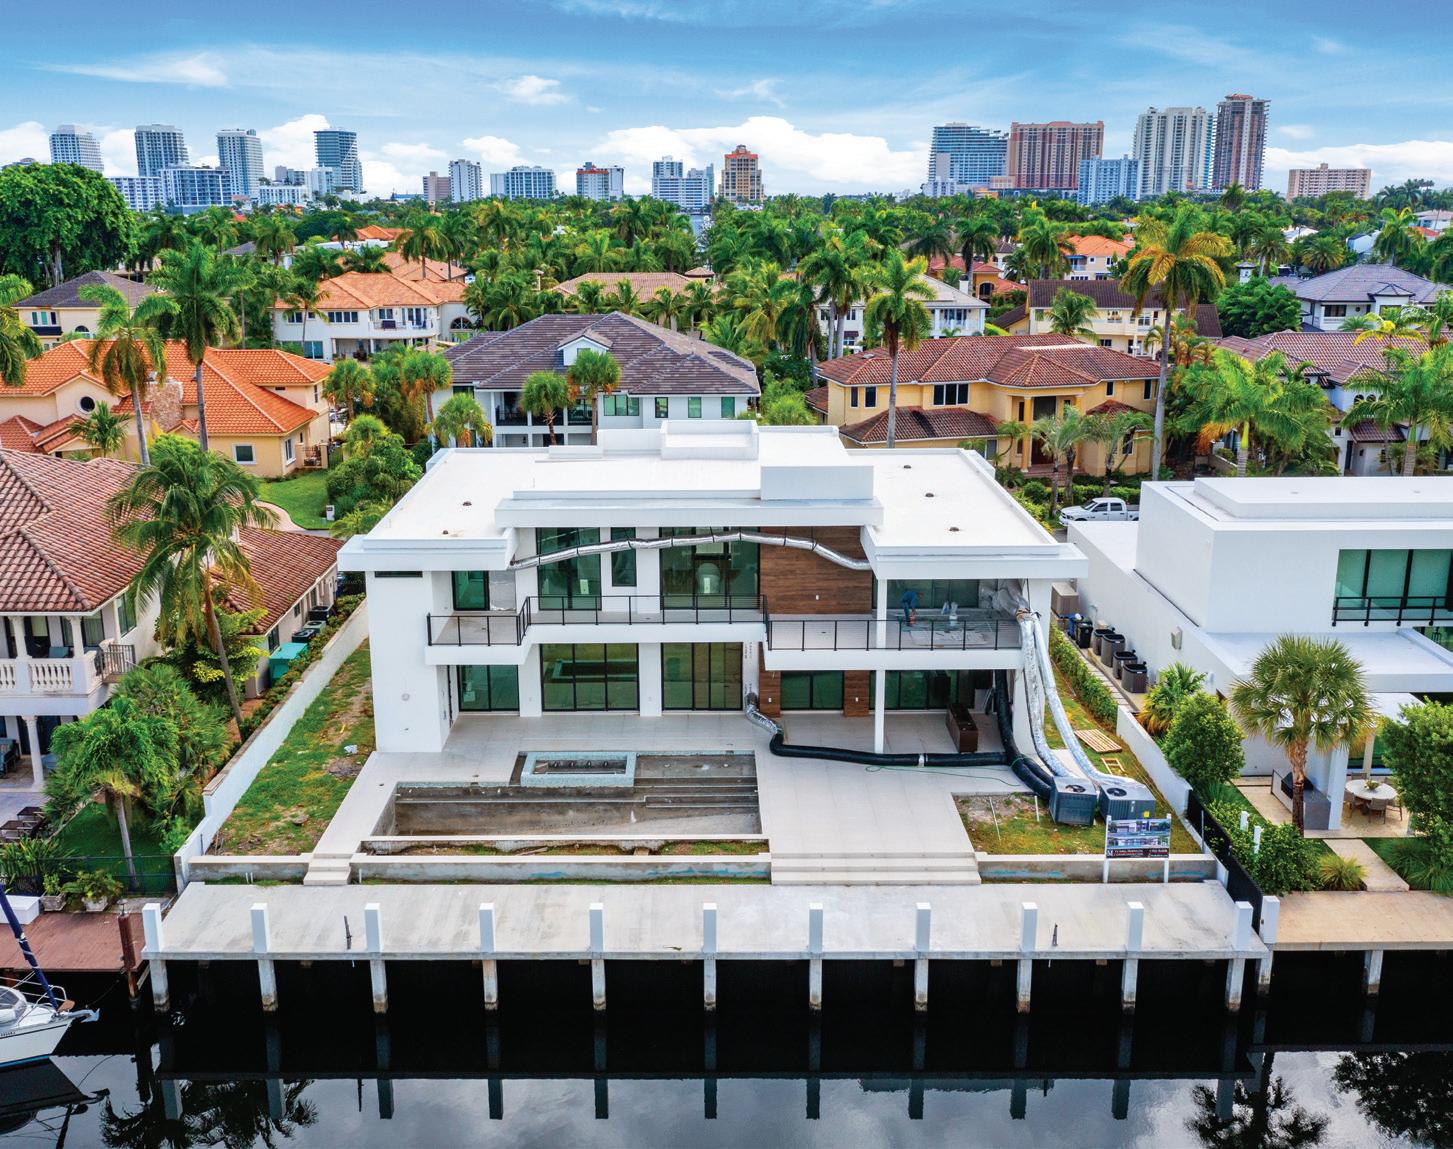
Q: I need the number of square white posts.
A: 12